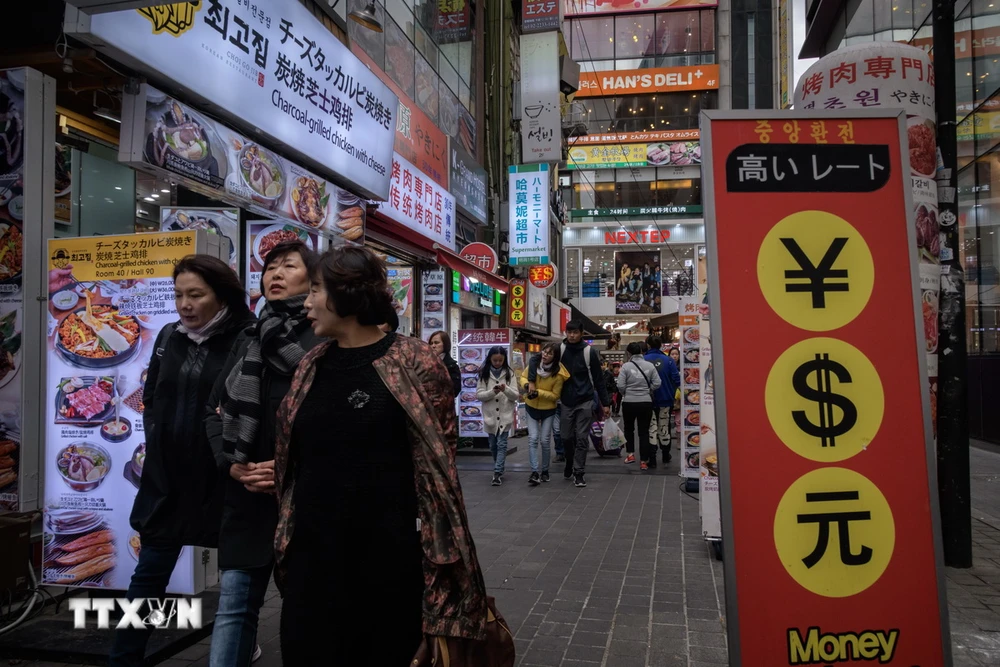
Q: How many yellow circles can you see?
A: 6